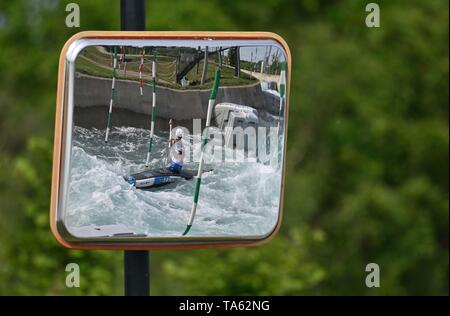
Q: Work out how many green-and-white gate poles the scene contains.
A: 4